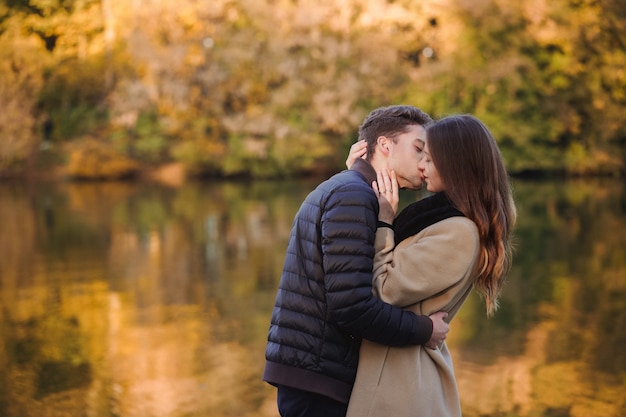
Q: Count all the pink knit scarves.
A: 0